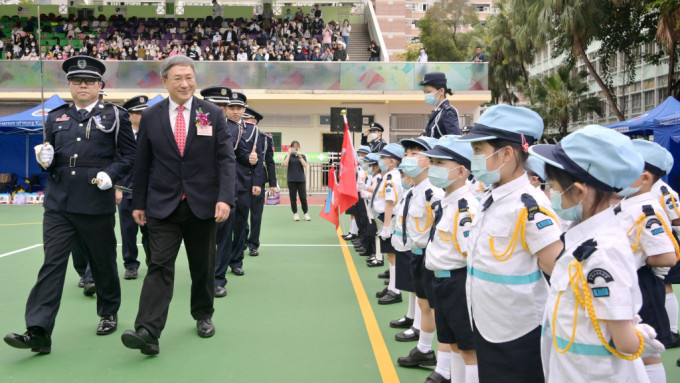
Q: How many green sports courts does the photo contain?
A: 1